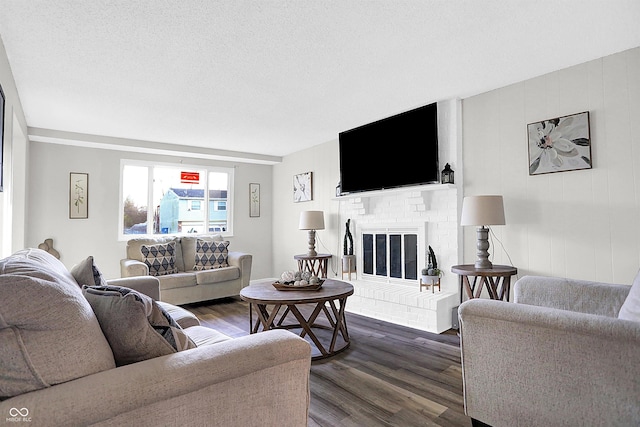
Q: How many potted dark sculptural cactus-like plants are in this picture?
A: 2